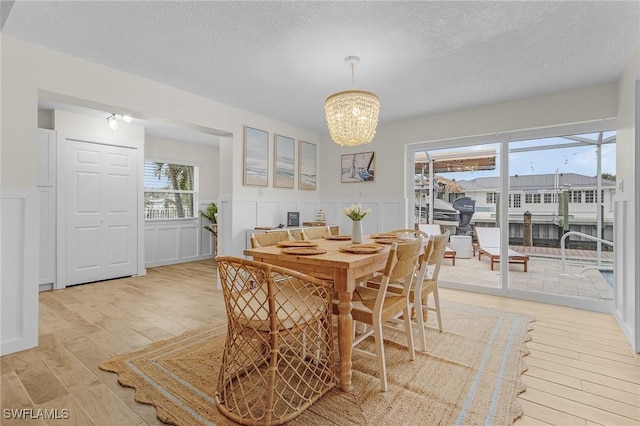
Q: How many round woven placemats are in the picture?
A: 6